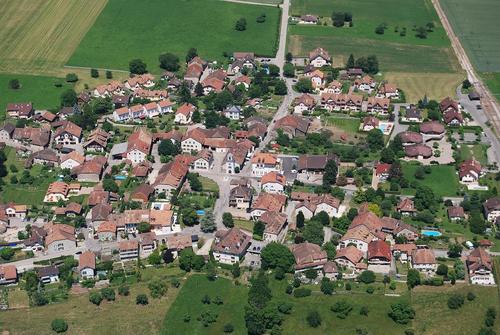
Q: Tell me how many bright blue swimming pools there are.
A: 4